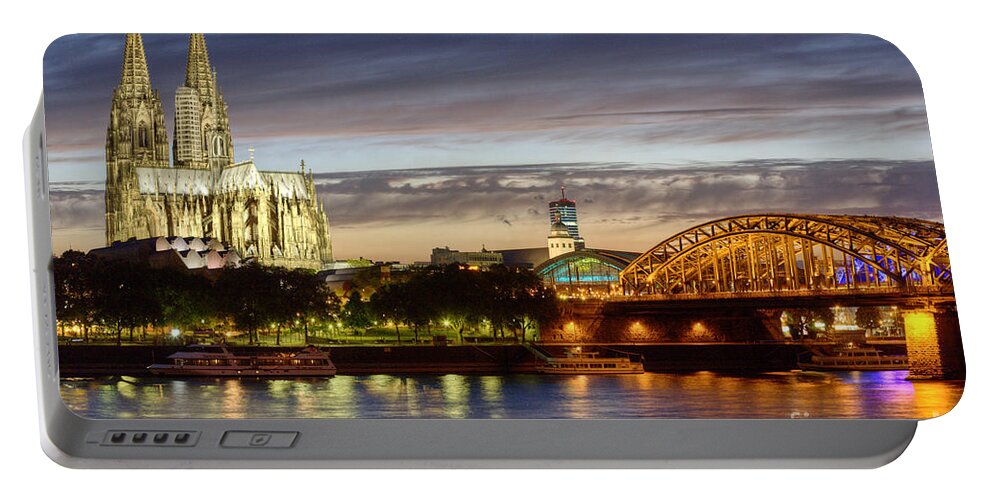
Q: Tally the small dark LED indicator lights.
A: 4